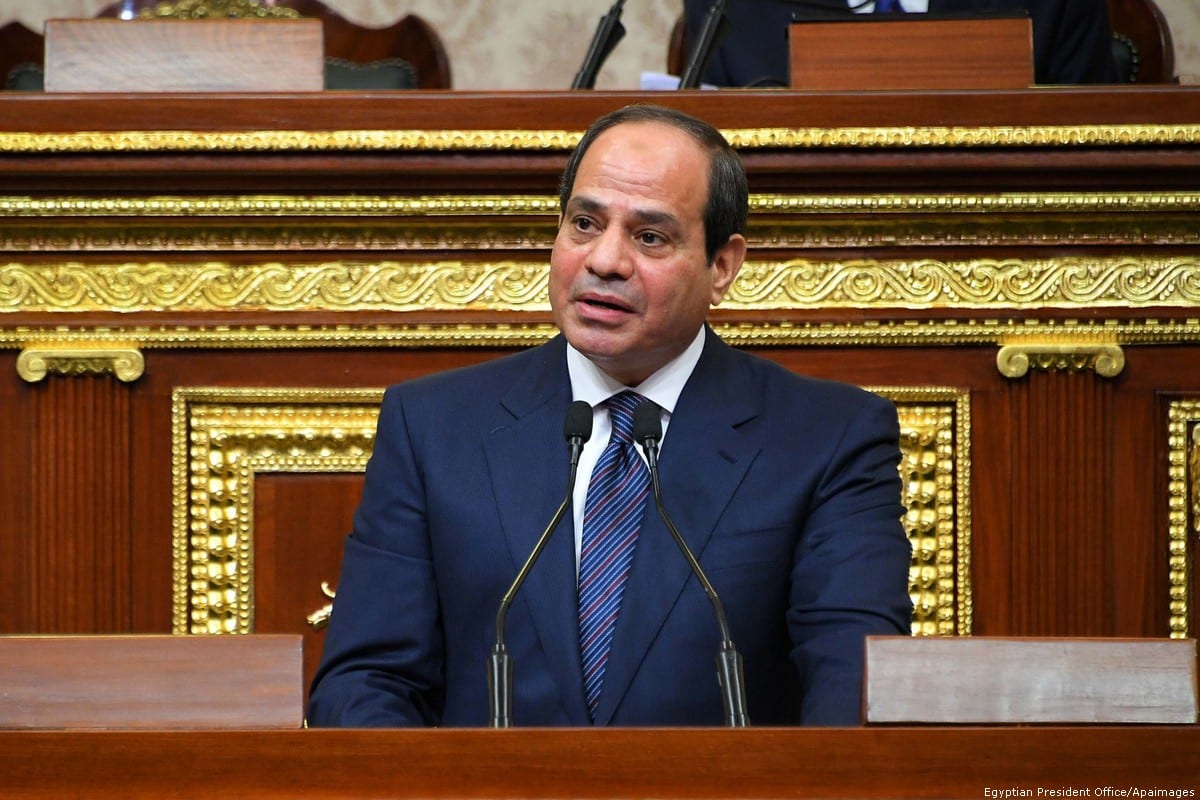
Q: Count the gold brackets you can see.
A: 2